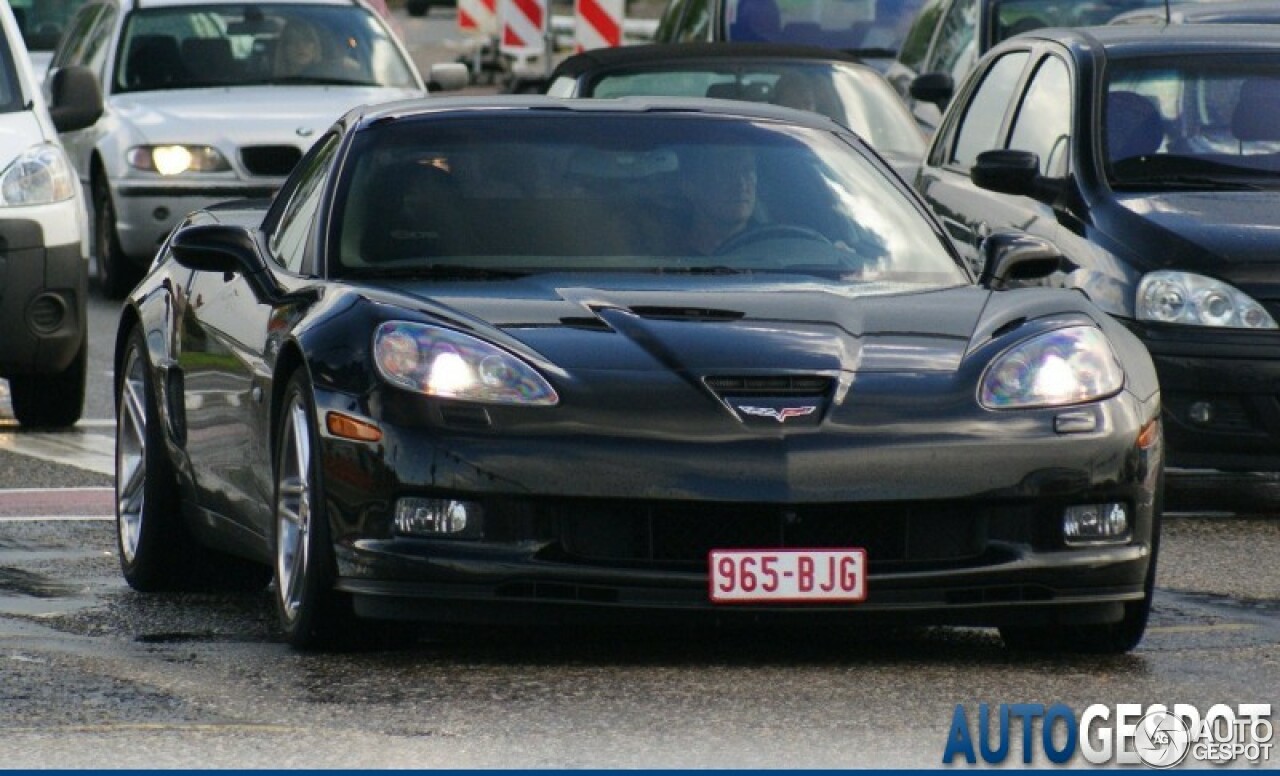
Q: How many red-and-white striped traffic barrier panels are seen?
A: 3